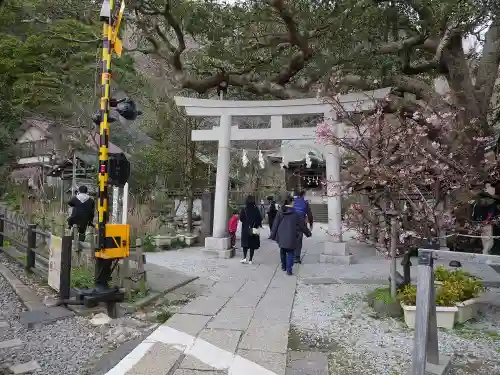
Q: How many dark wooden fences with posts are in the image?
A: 1